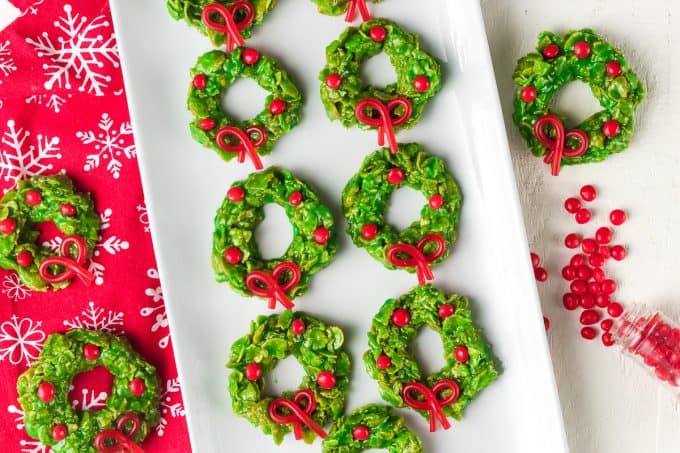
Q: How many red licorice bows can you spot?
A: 11